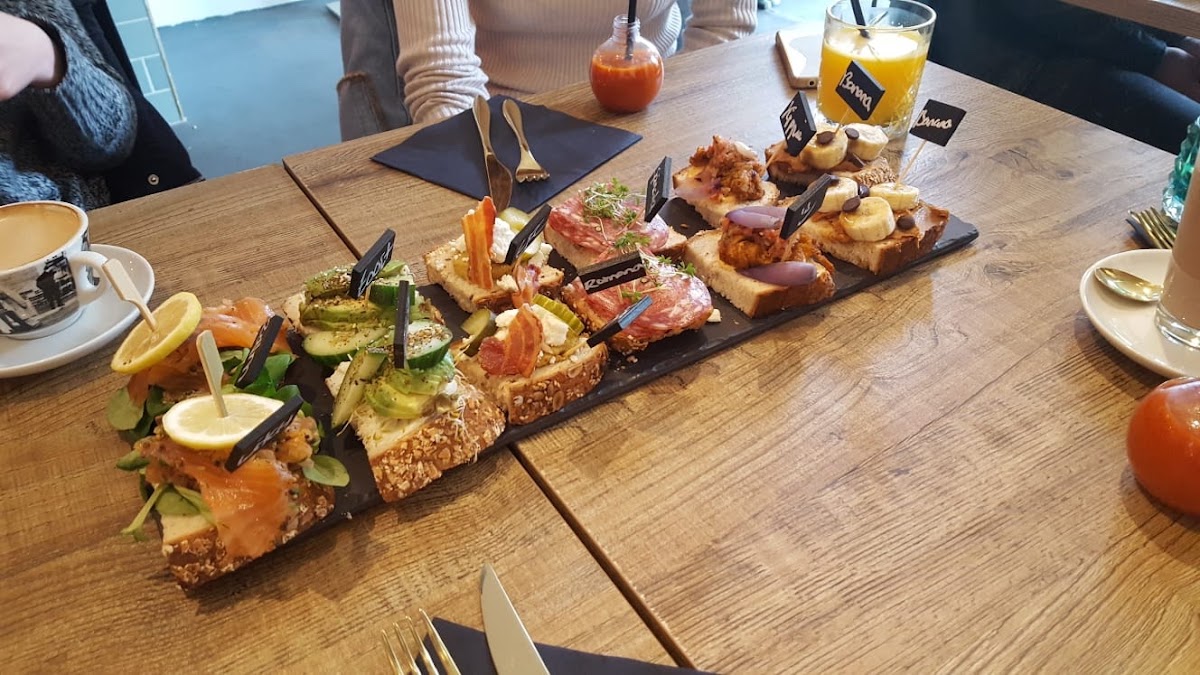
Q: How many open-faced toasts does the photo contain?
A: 12